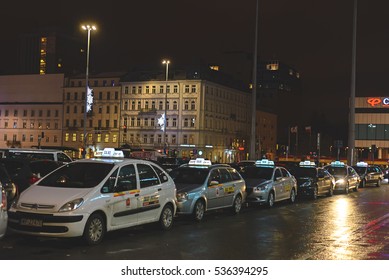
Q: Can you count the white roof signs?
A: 6